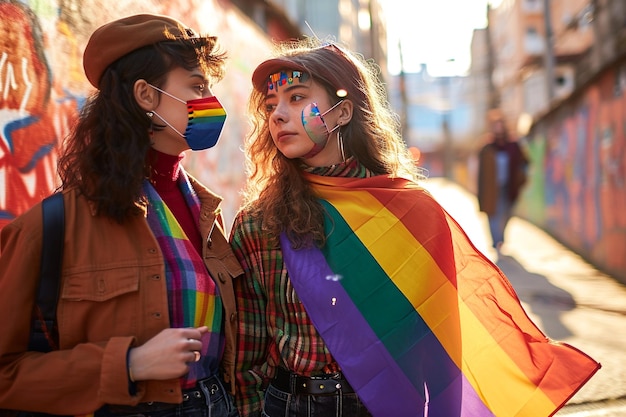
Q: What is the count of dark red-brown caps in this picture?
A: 2